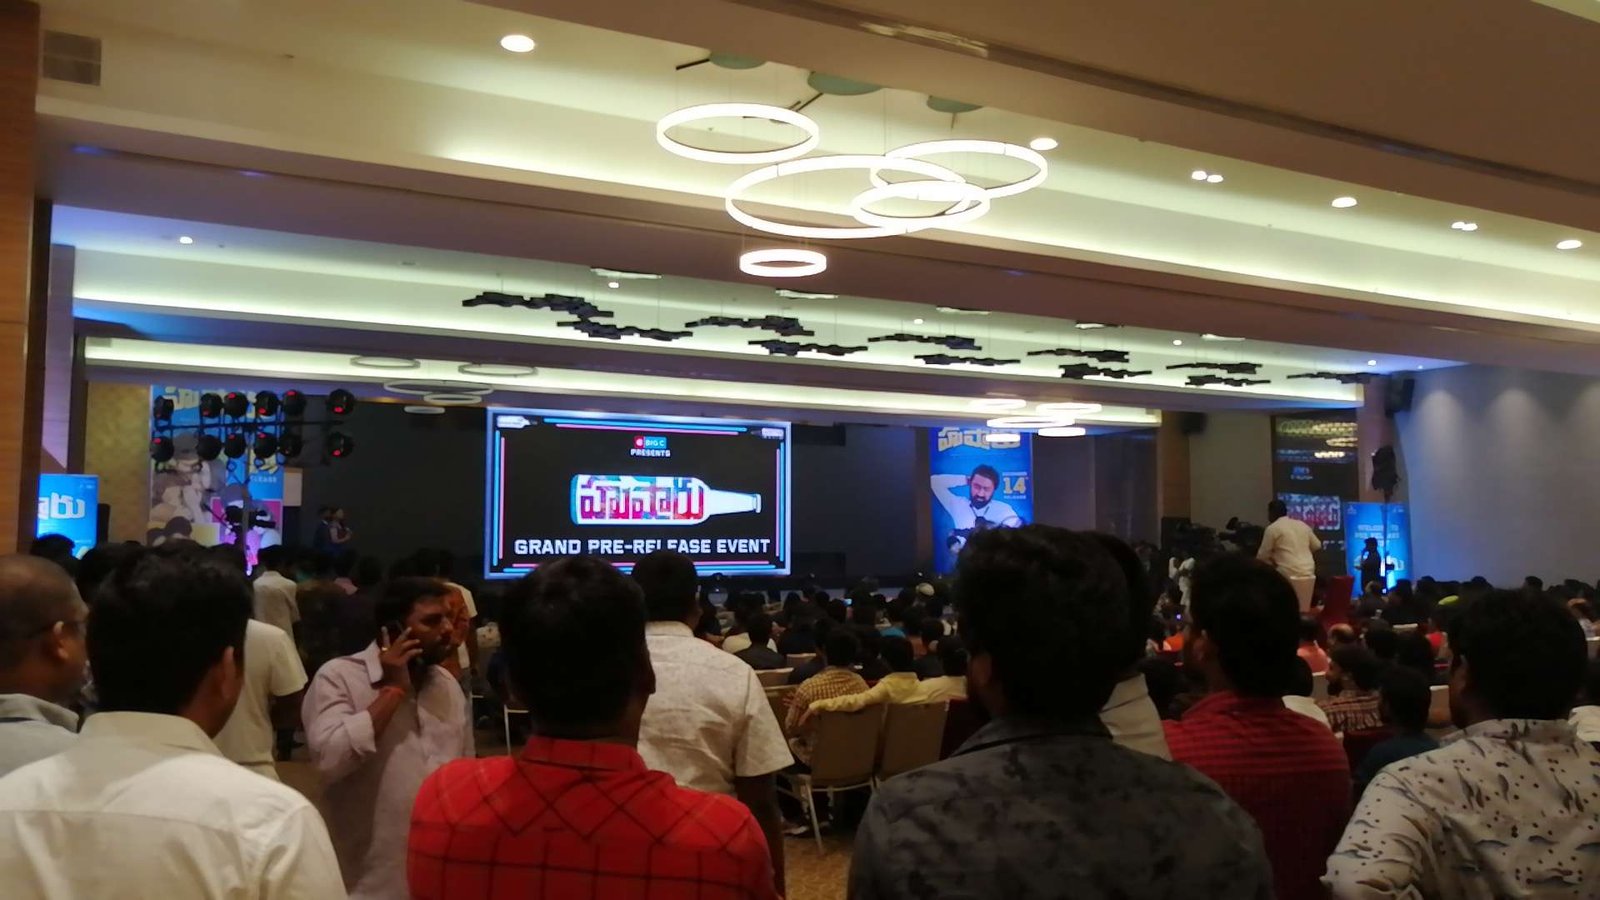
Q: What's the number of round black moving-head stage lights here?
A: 12